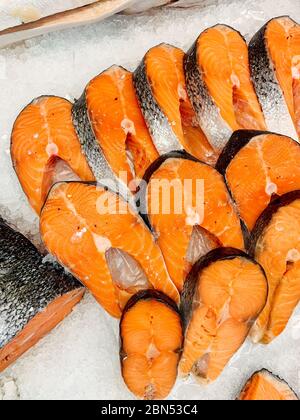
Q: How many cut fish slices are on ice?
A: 12